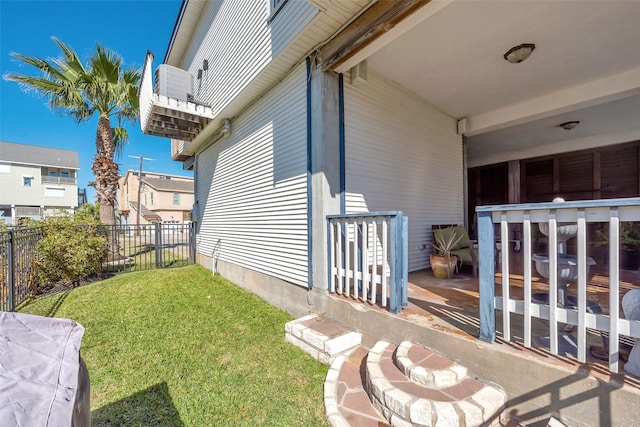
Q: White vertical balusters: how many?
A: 12